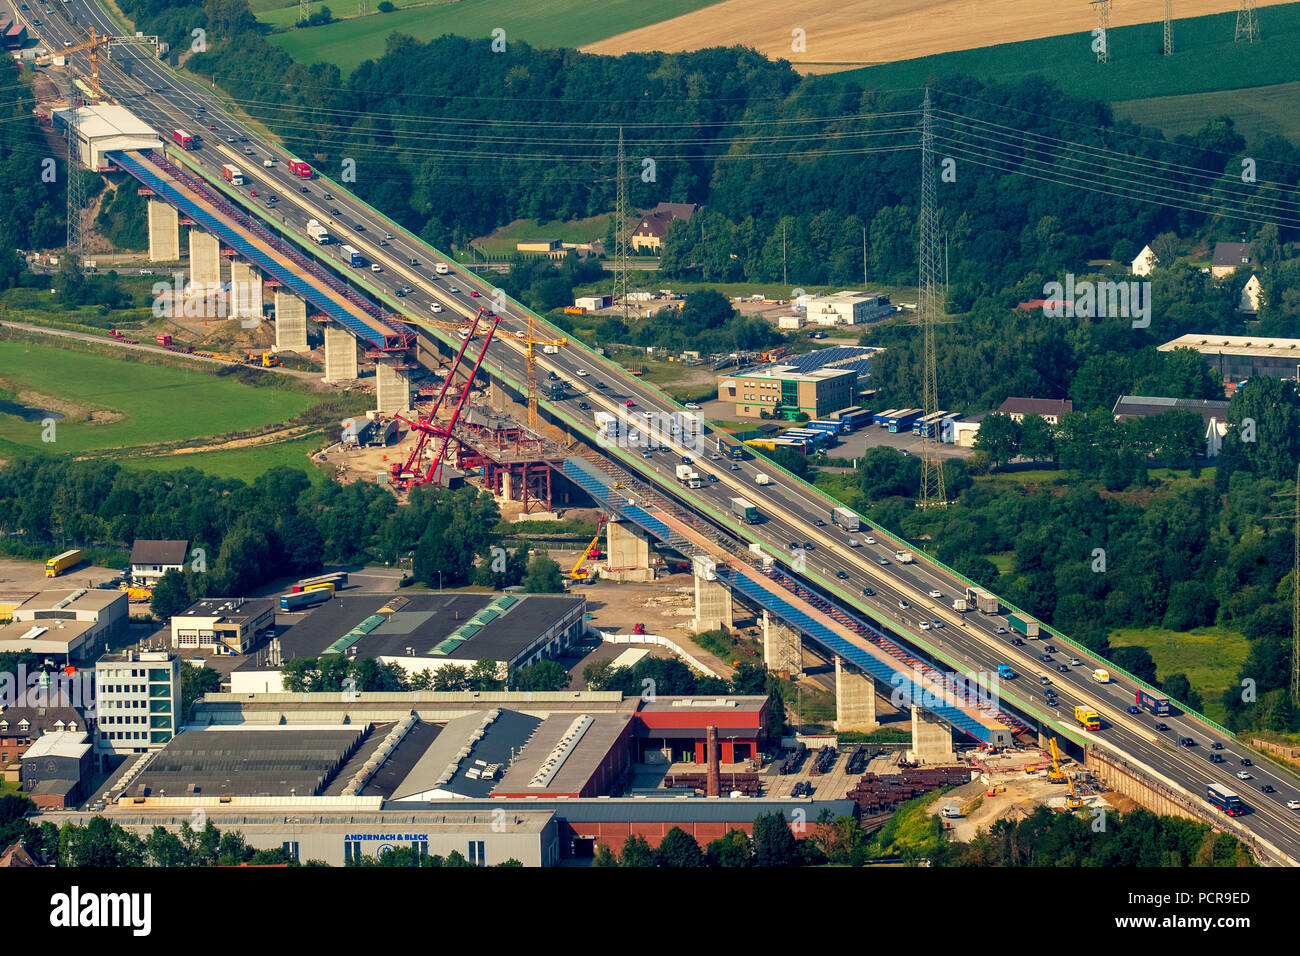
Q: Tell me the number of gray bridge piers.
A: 11